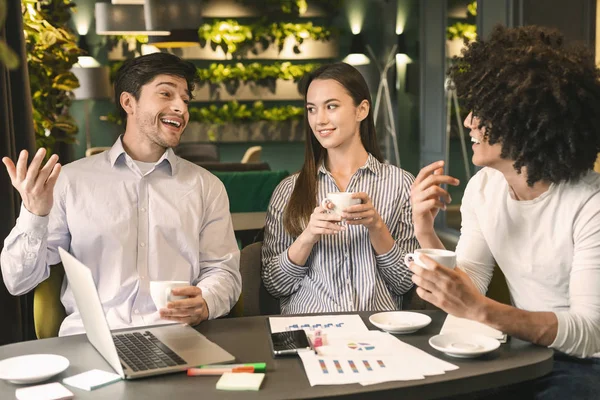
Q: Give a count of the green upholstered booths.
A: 1